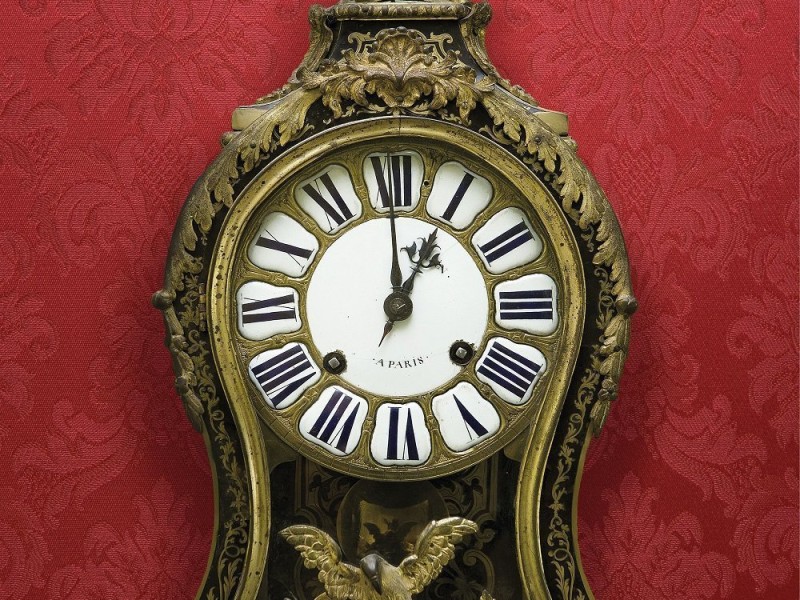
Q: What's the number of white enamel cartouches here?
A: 12